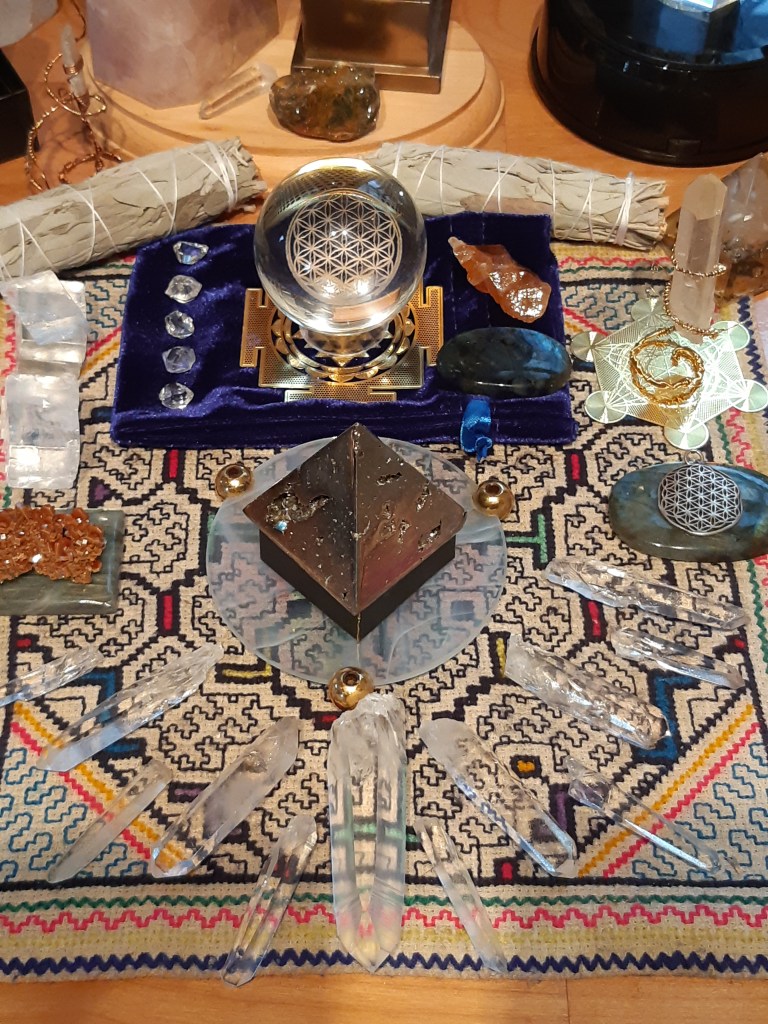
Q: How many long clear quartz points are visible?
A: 12